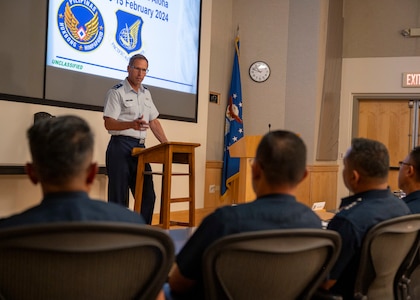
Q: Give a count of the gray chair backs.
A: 3